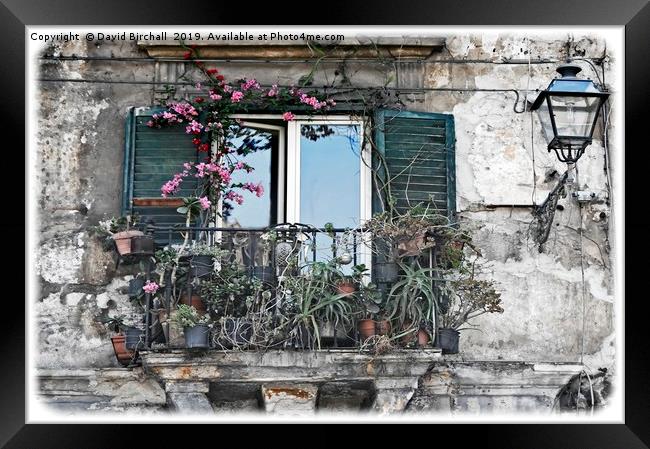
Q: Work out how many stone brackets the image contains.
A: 3